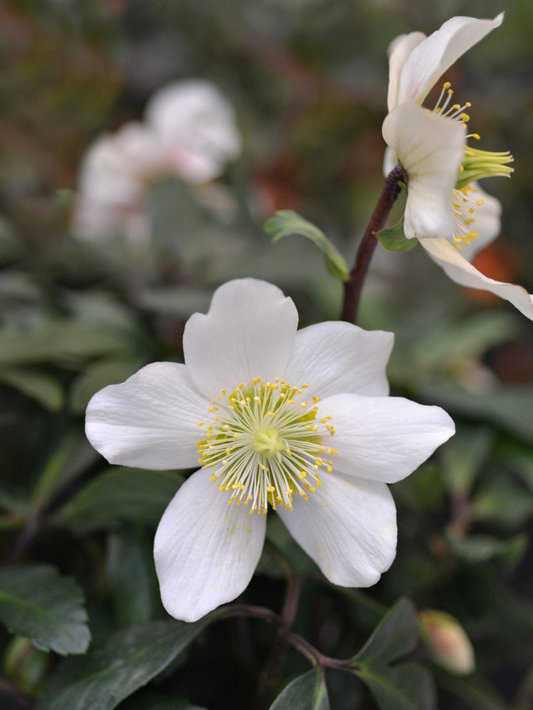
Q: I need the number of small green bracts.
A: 2